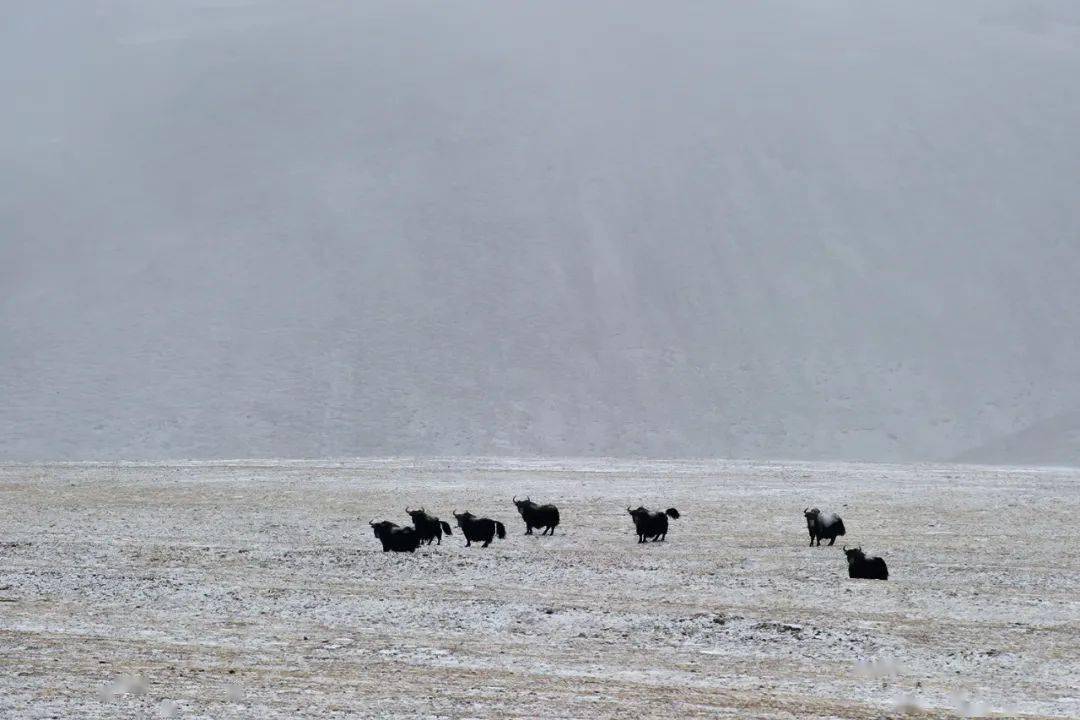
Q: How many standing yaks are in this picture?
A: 5